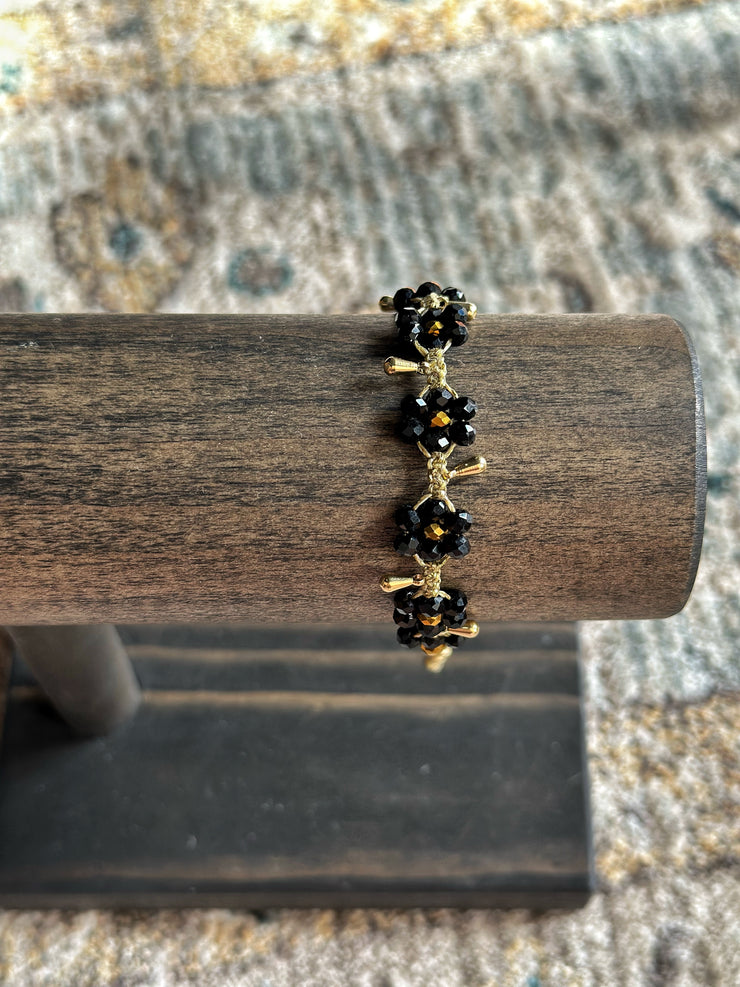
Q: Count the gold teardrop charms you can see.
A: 6